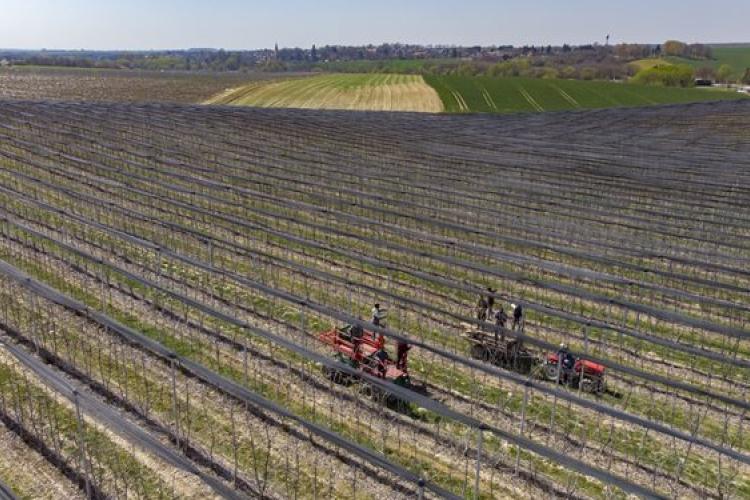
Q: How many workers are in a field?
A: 9